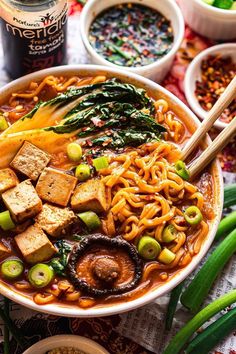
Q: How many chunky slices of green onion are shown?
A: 13